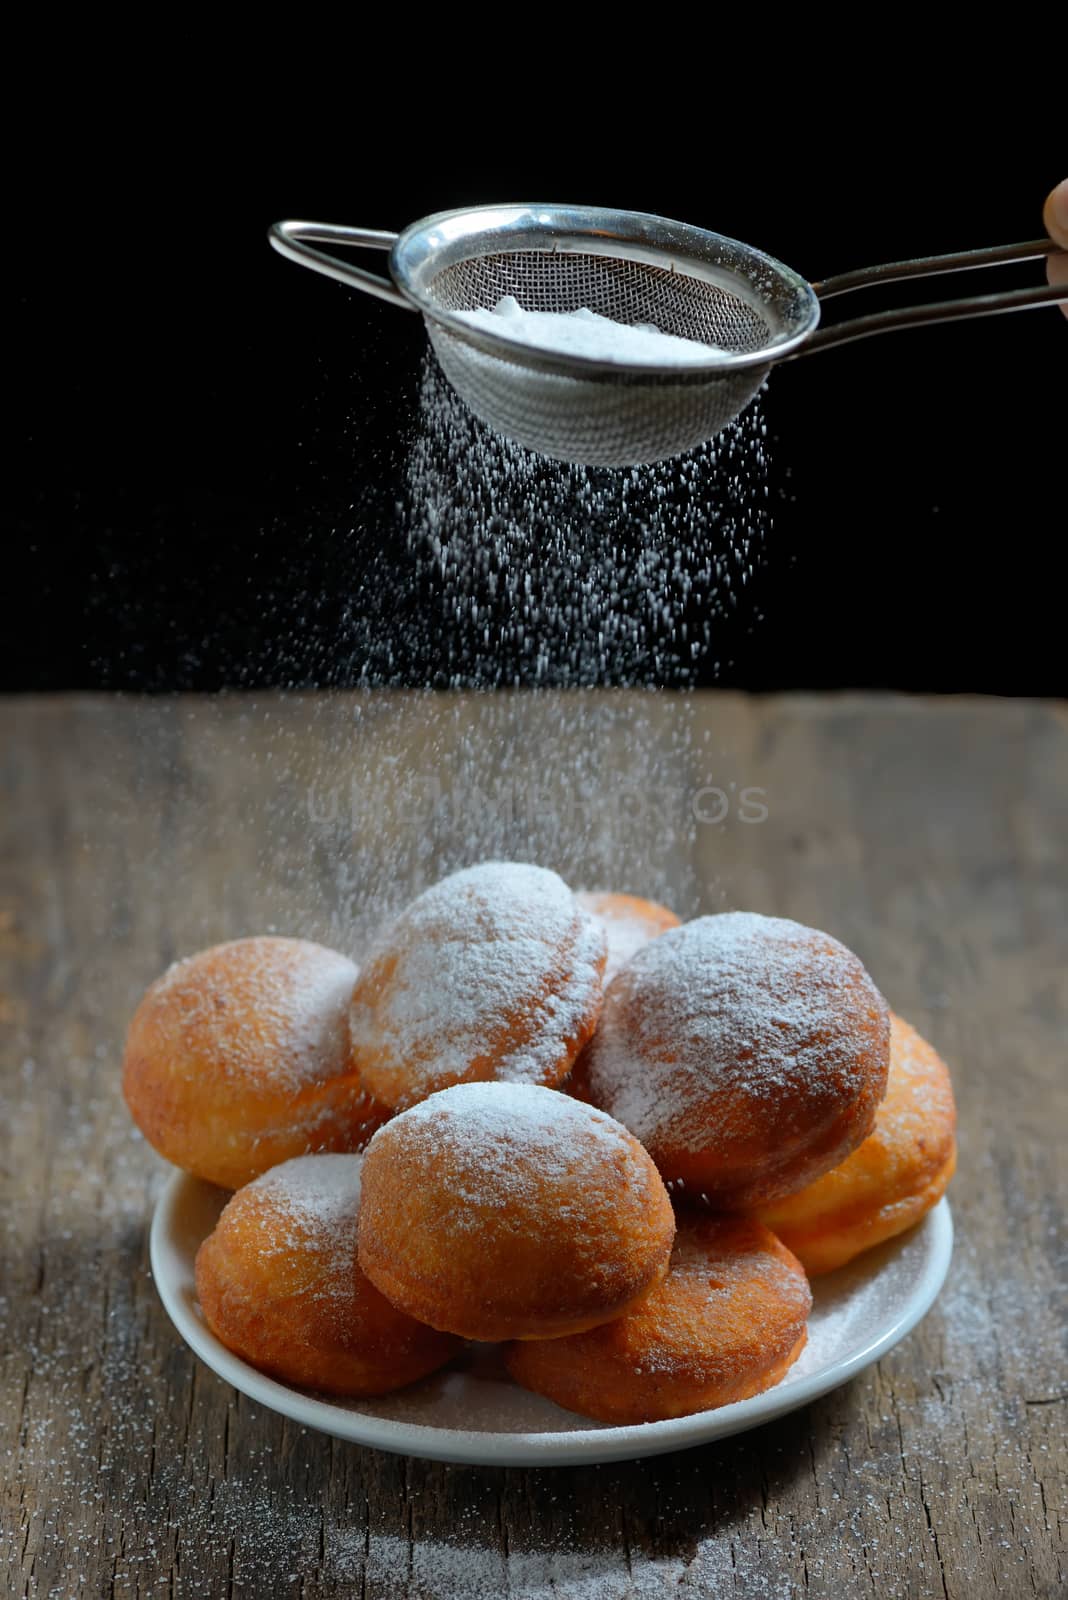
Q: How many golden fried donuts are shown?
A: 8